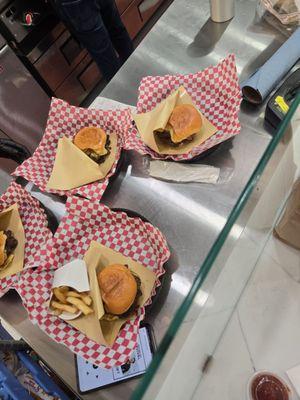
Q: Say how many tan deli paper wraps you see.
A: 4